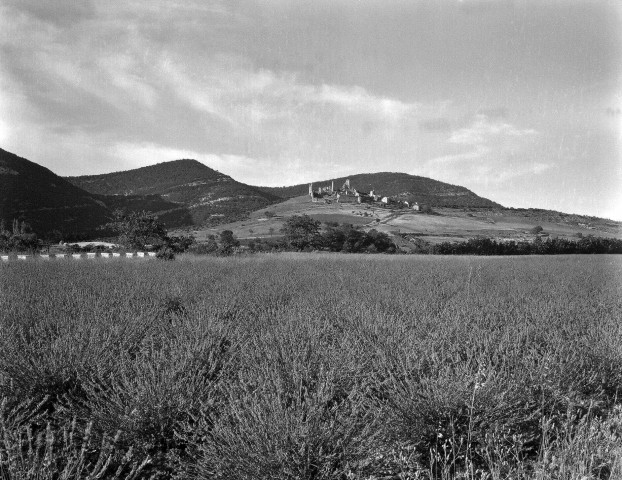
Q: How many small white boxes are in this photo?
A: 11